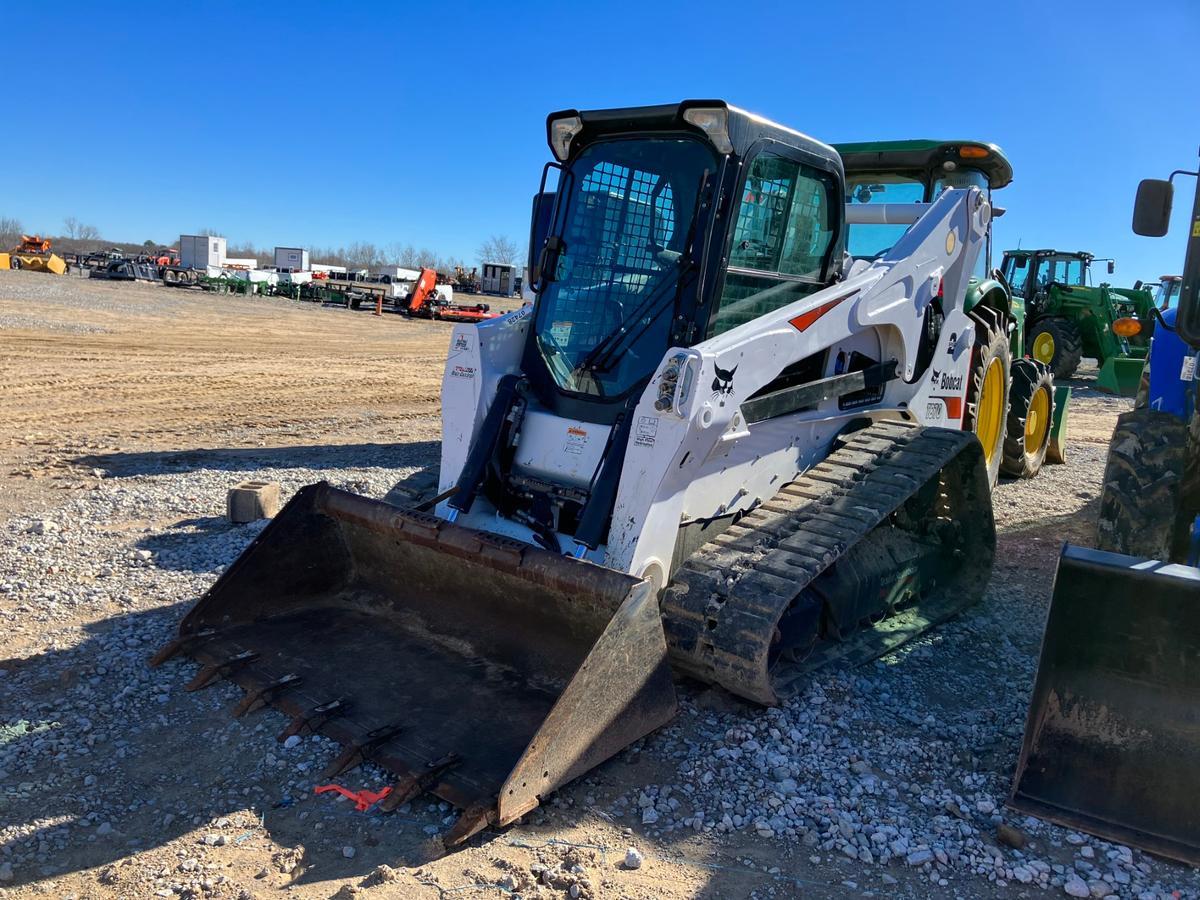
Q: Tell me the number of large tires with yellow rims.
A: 3